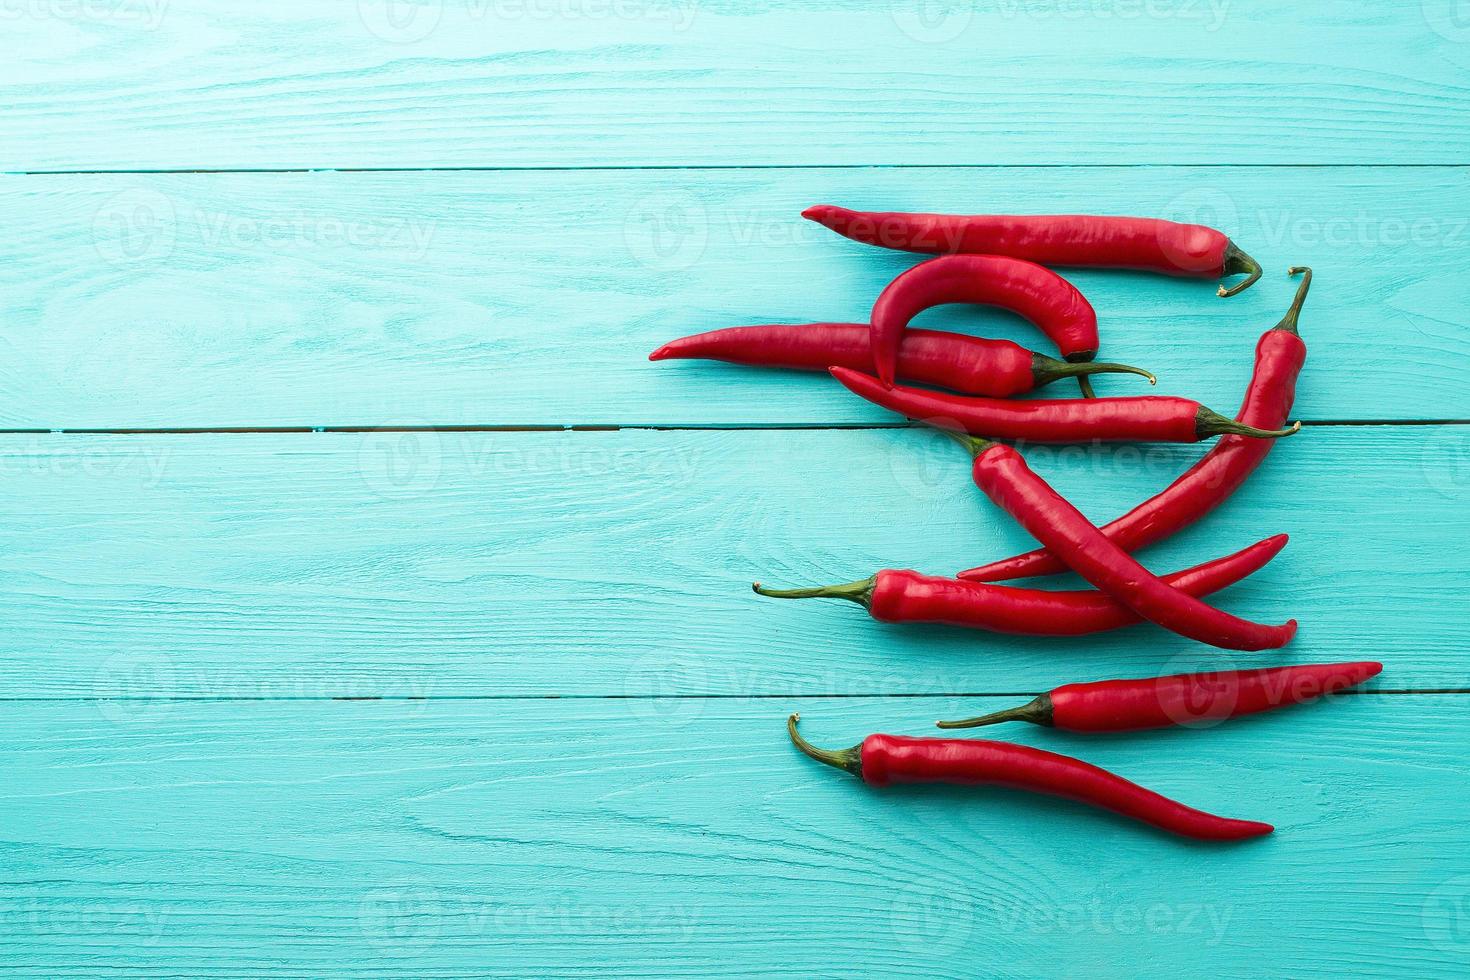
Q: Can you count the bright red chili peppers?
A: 9